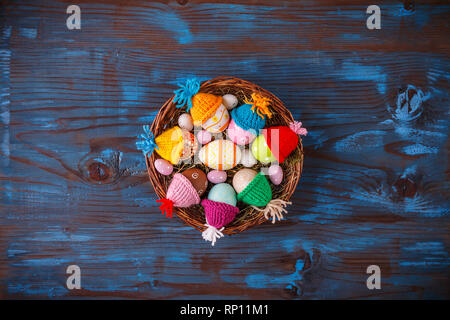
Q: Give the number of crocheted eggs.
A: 7